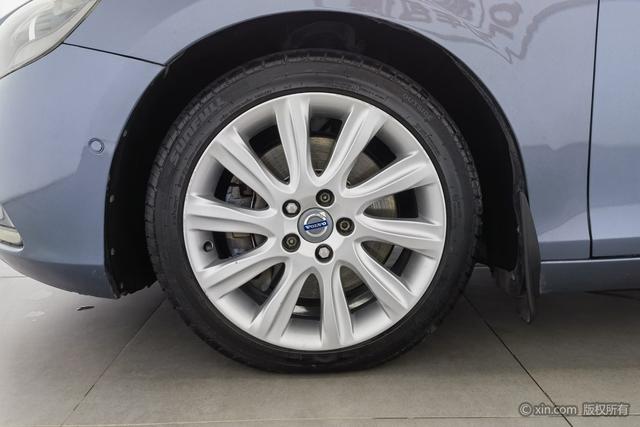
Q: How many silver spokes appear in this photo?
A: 10